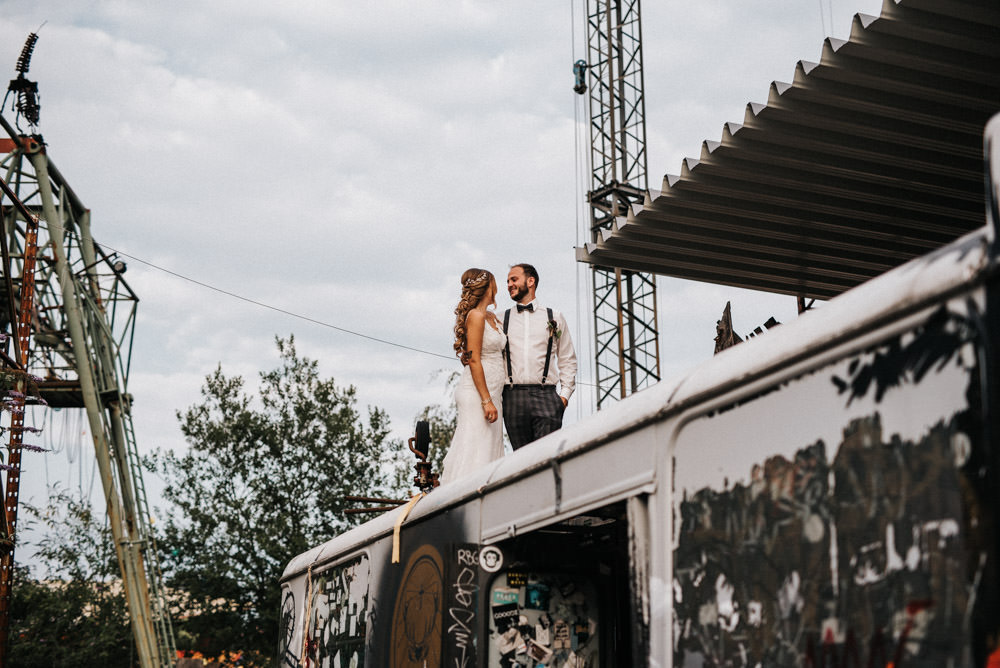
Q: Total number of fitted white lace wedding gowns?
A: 1